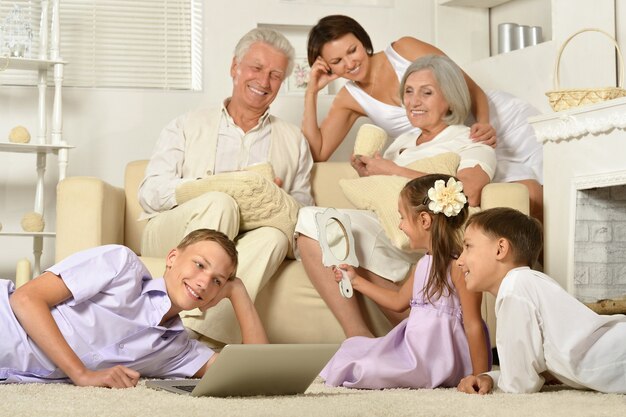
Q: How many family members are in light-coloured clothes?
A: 6